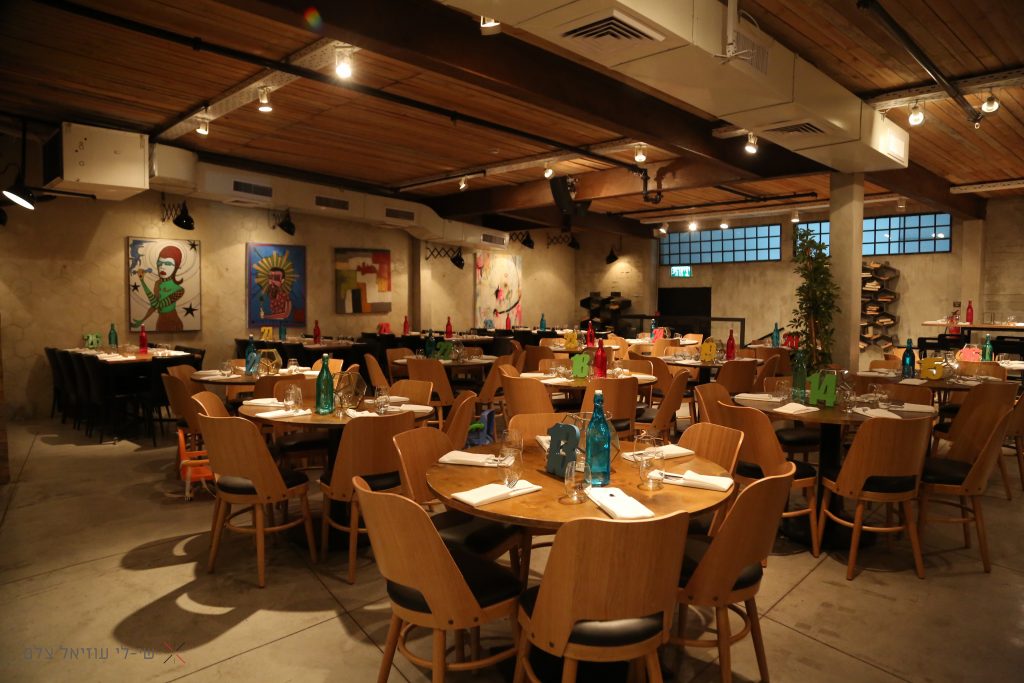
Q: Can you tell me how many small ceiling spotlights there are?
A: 15